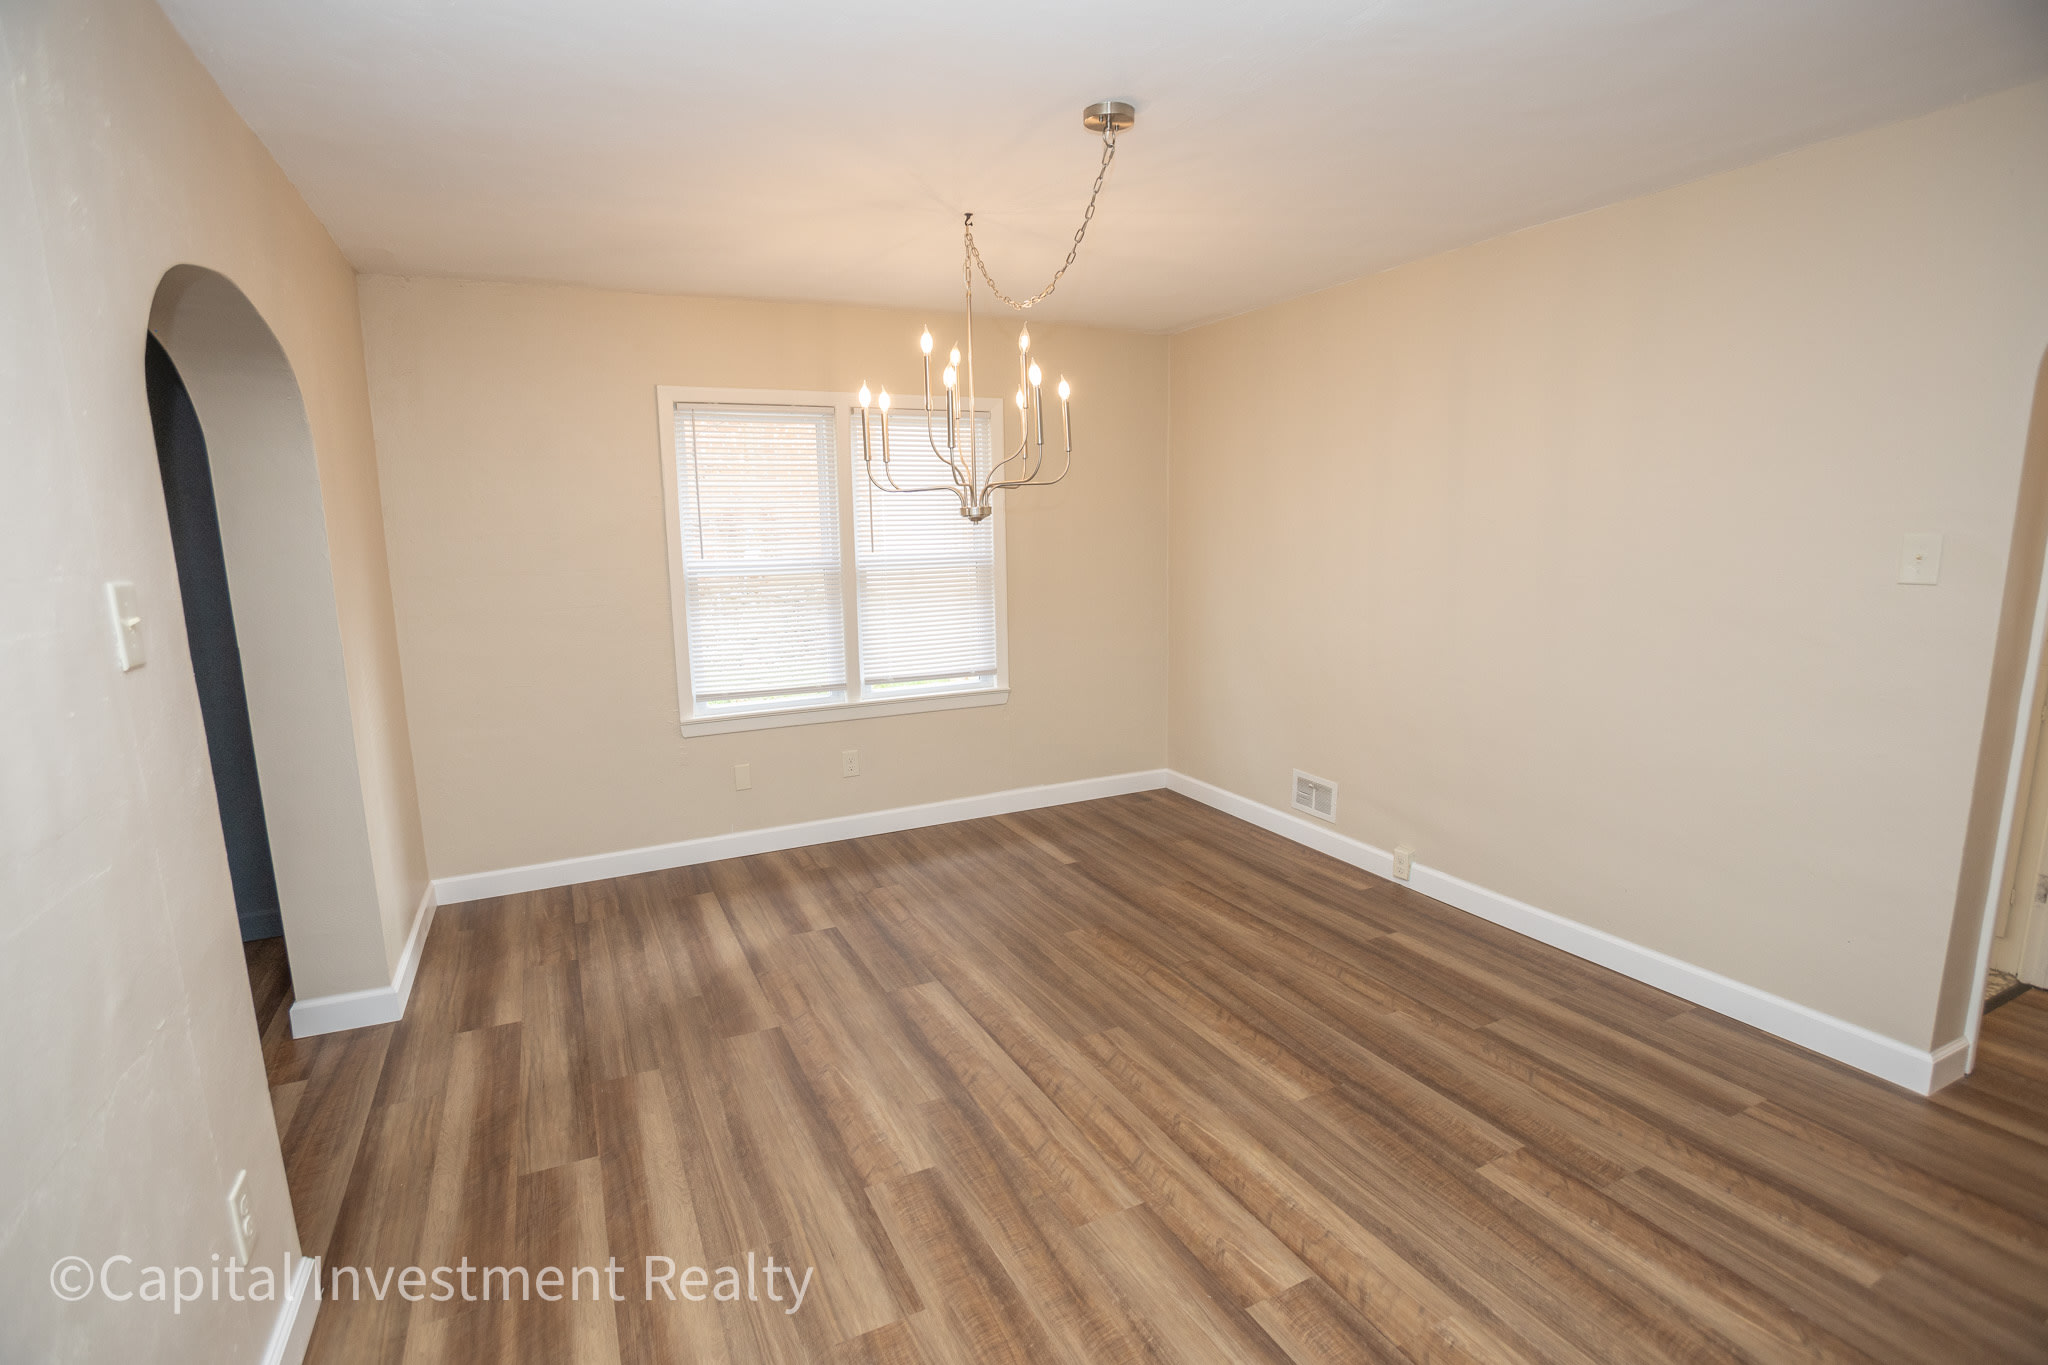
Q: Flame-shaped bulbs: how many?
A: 9